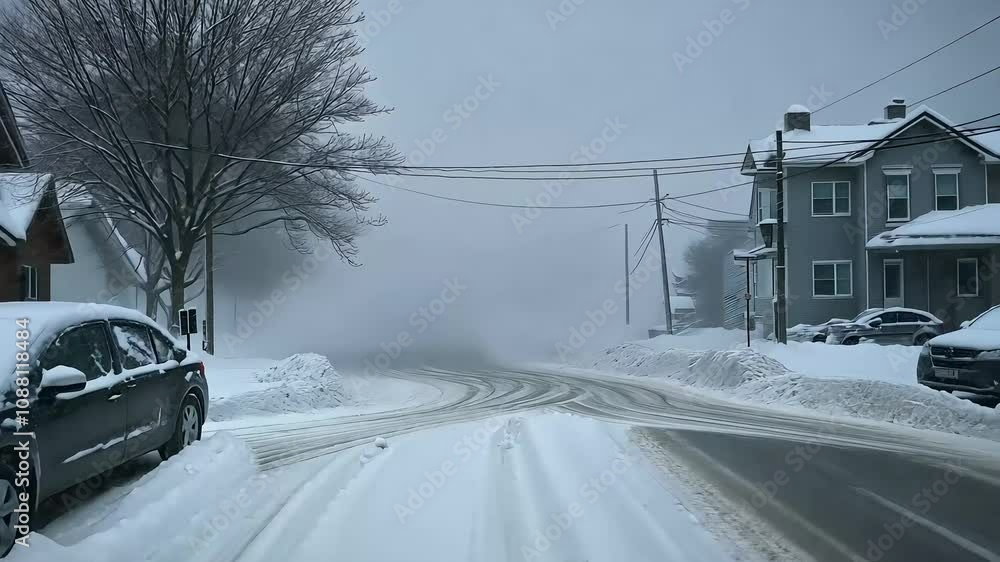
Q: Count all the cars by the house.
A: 3